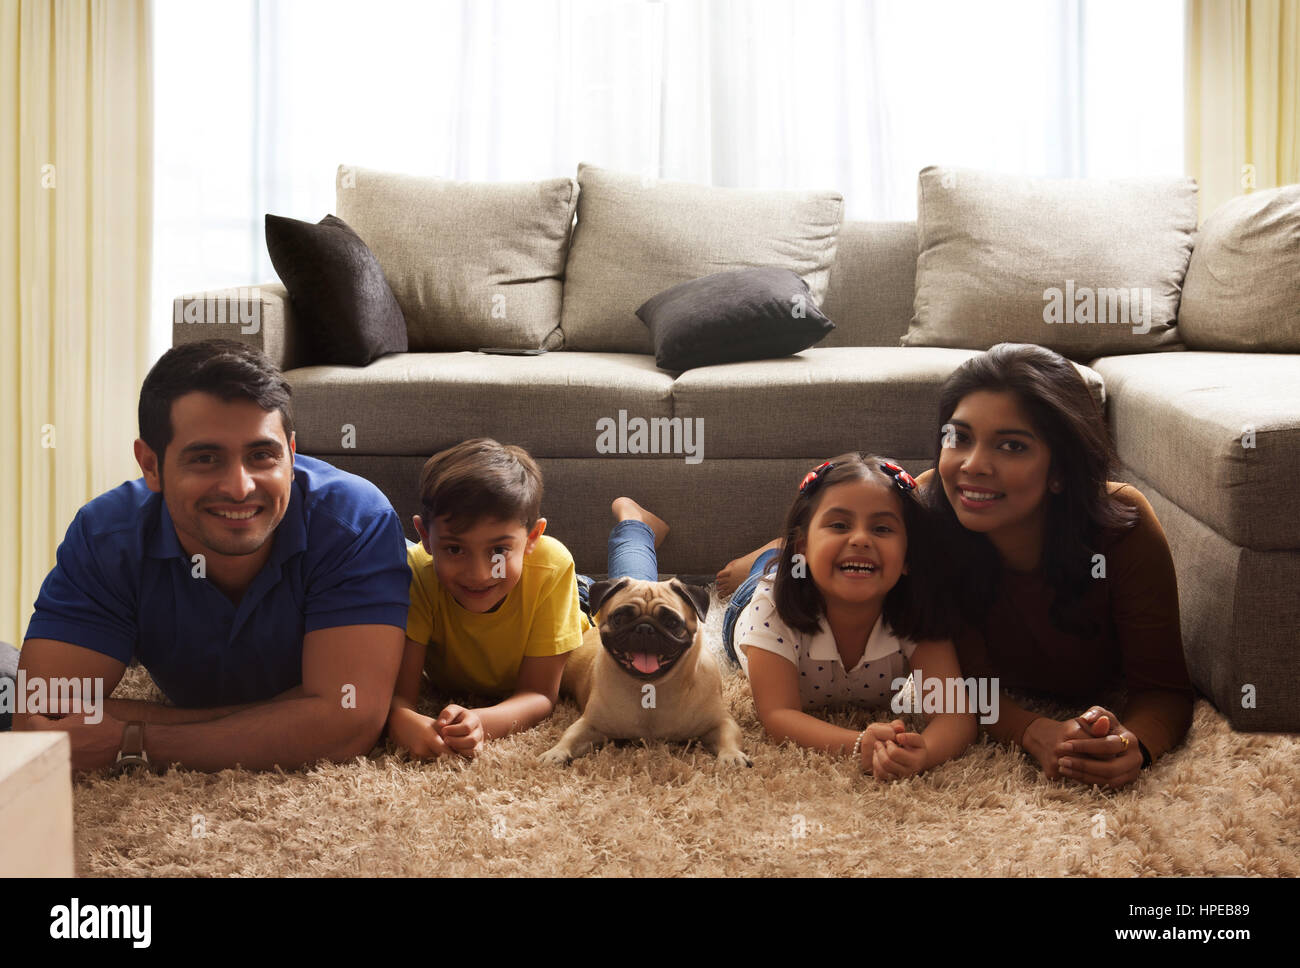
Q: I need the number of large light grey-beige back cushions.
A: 4